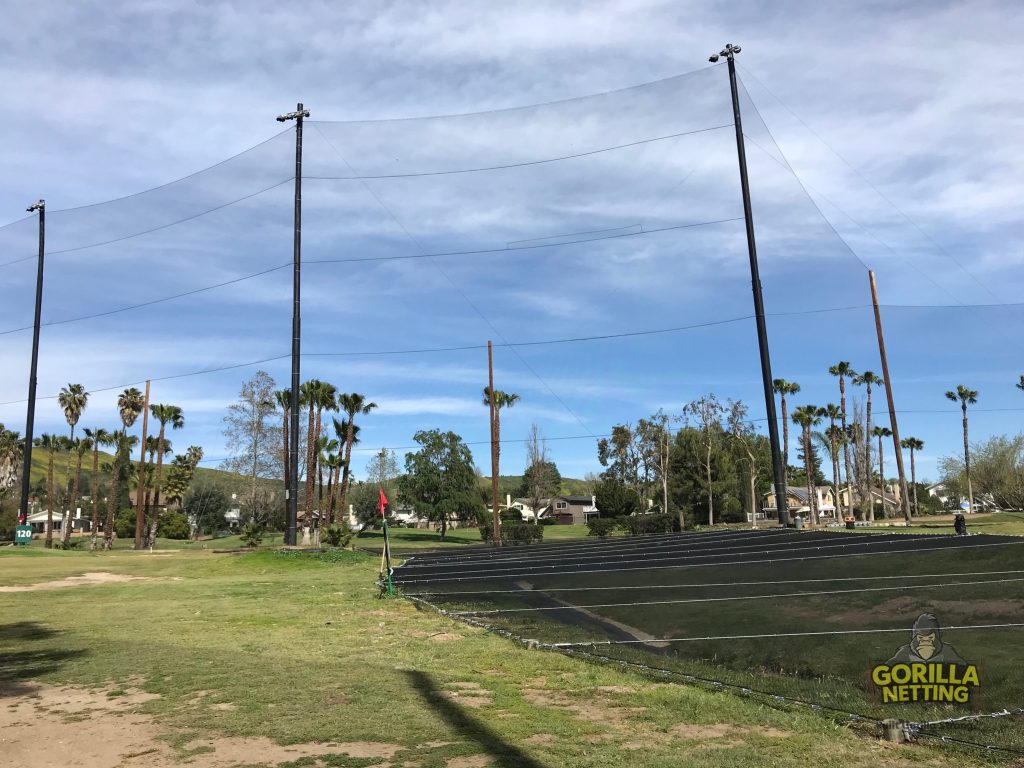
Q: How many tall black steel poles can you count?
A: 3